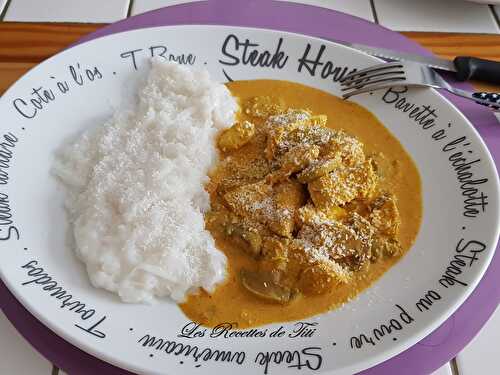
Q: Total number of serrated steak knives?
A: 1